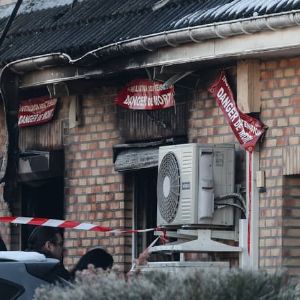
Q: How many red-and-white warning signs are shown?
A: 3